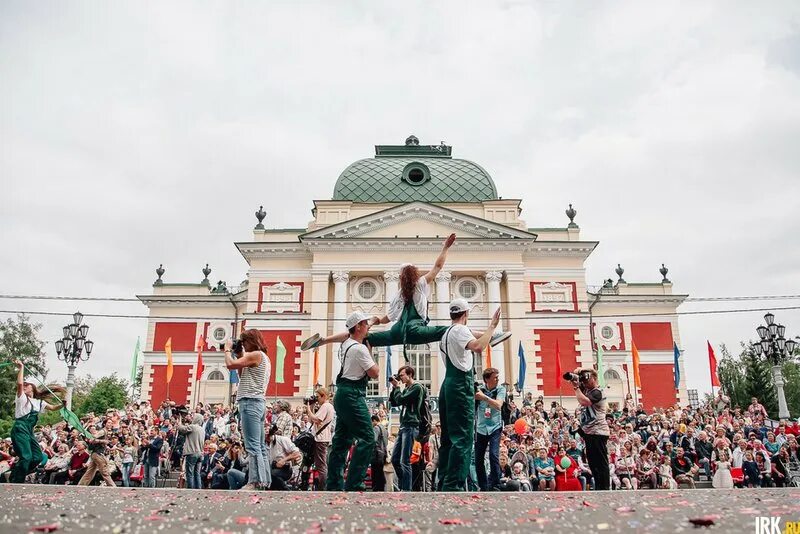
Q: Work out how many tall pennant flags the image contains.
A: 14